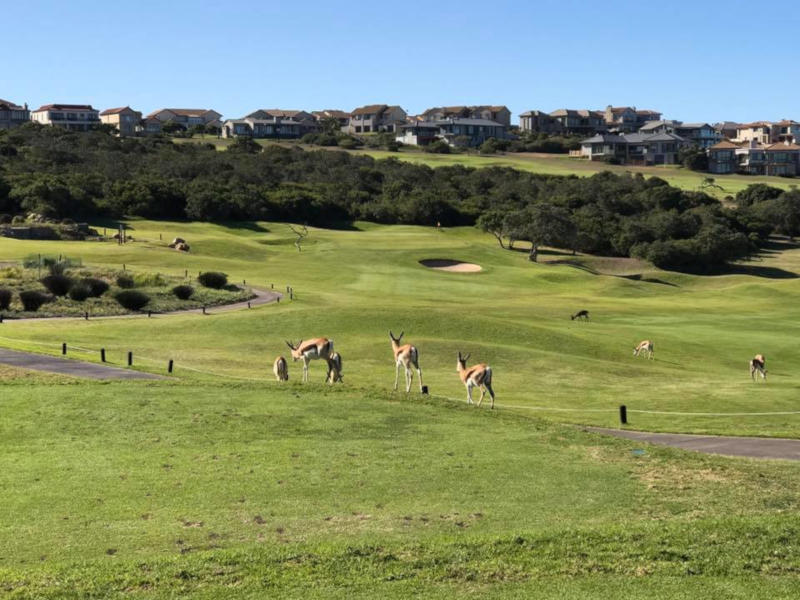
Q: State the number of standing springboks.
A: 8